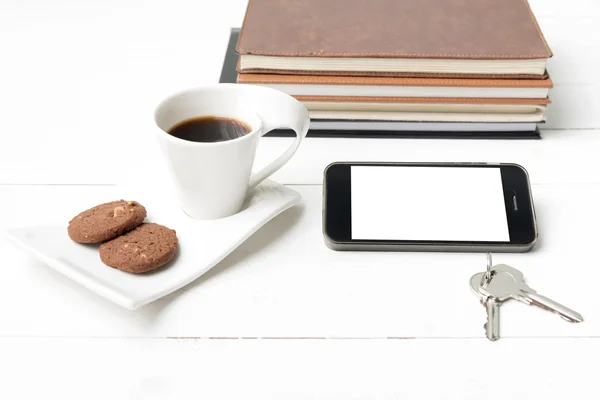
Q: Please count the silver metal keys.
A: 2